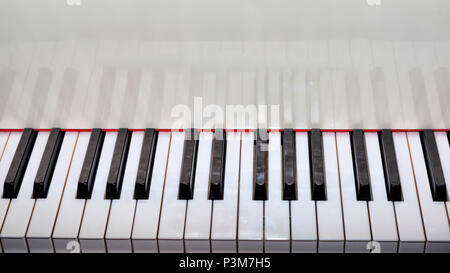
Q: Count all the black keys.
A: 13